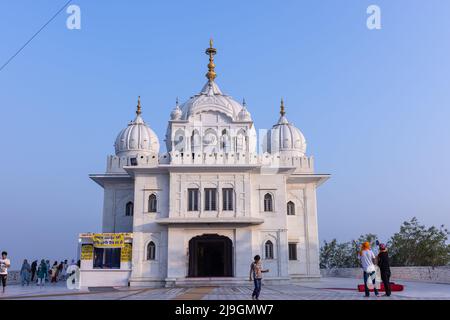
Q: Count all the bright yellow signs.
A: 3